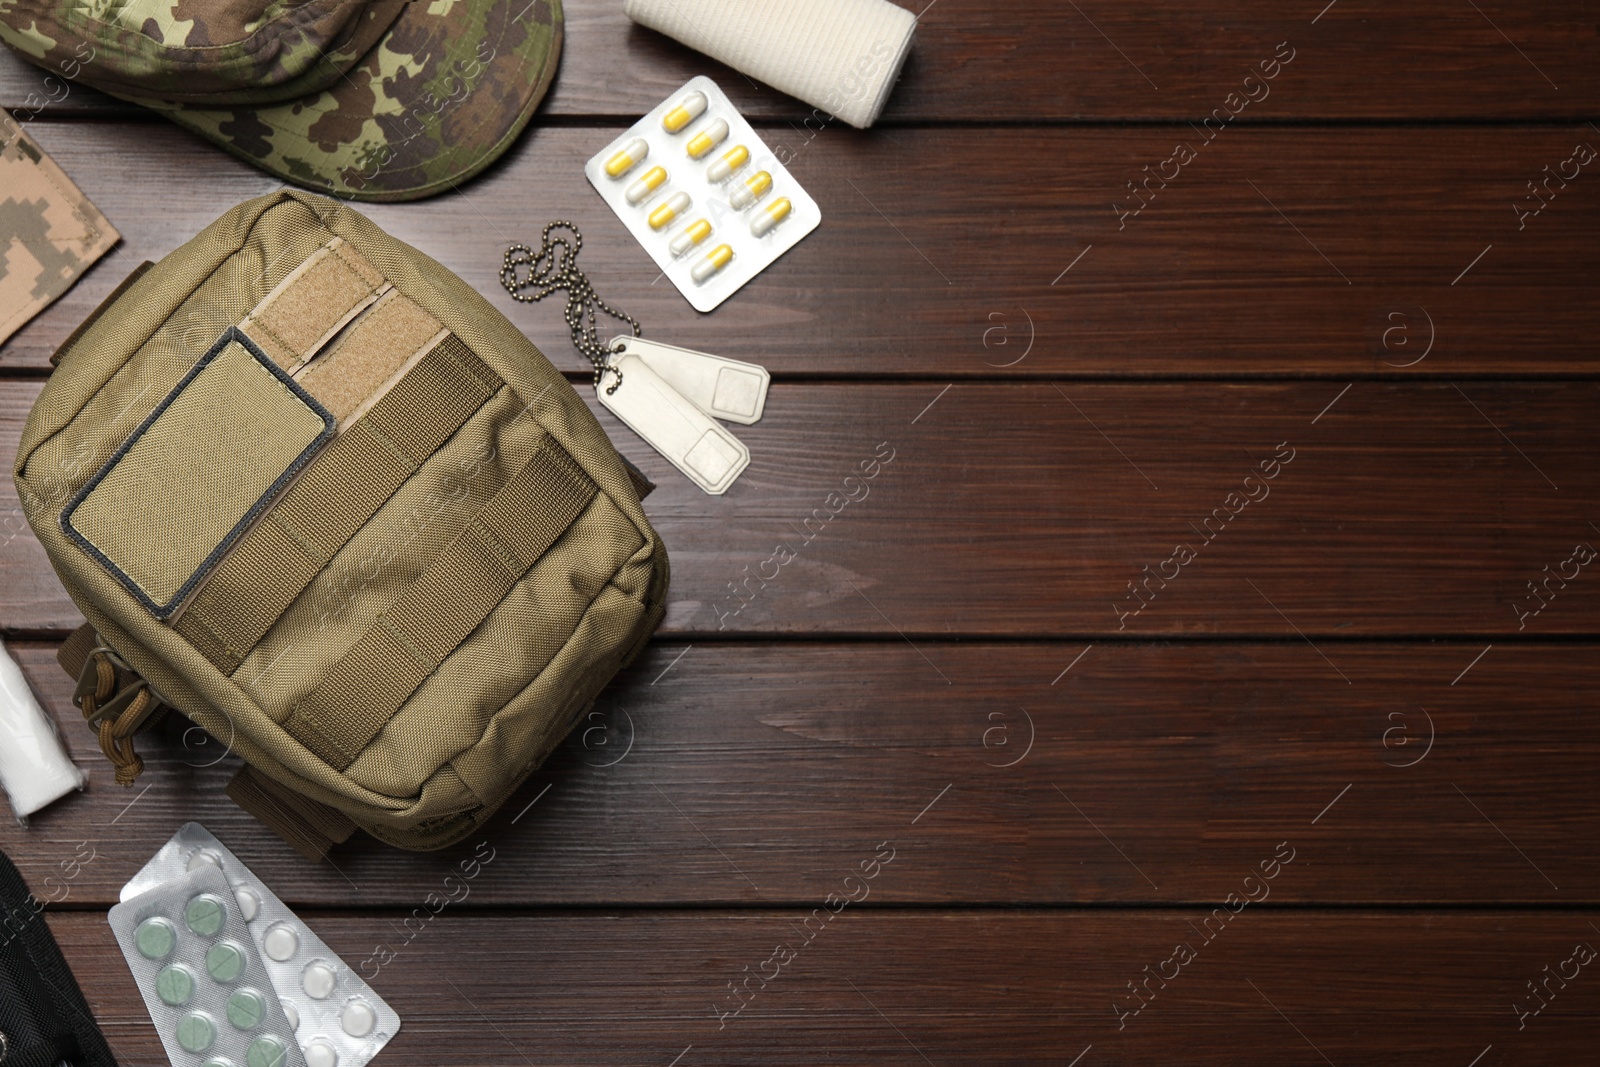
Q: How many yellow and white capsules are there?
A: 10